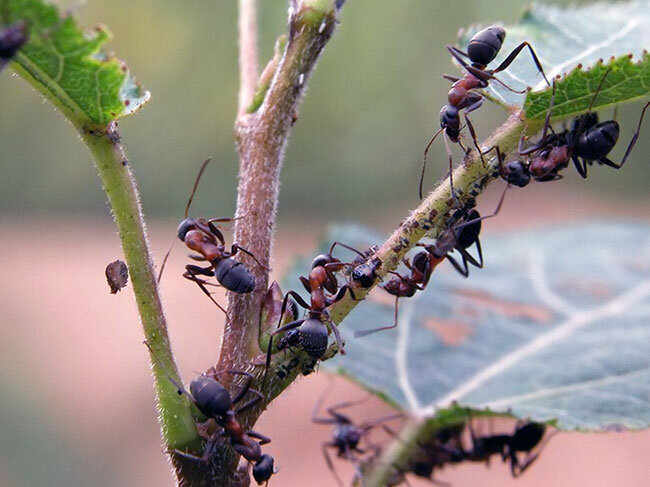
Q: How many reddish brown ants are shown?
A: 6